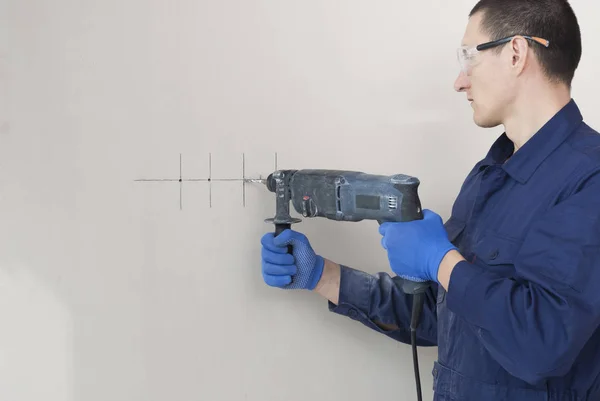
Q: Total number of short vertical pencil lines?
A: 4